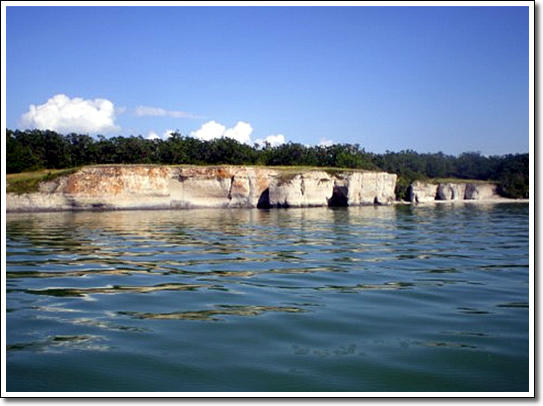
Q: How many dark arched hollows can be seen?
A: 2